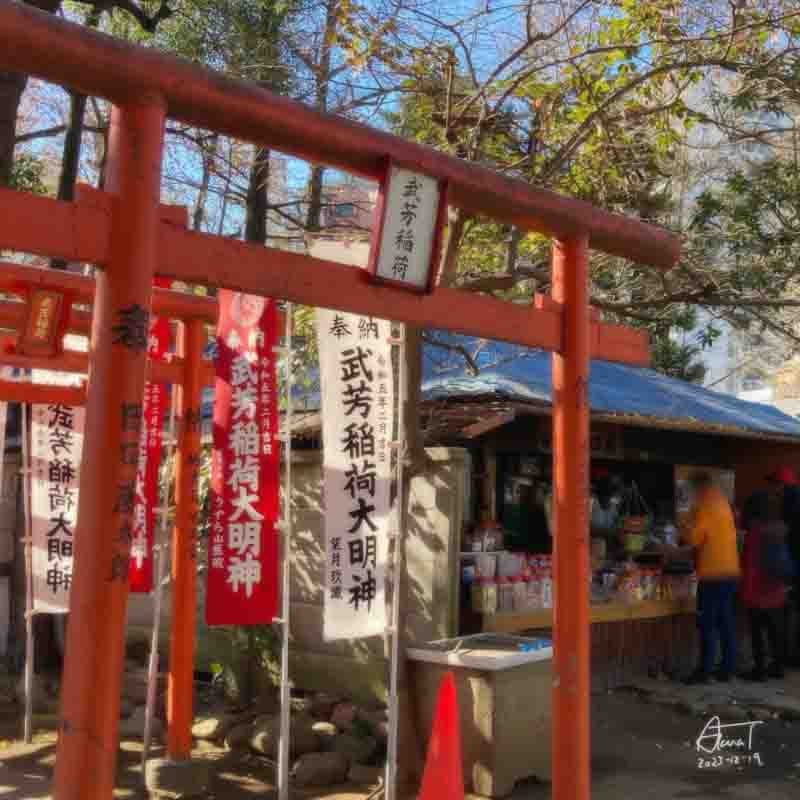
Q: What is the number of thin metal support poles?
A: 4